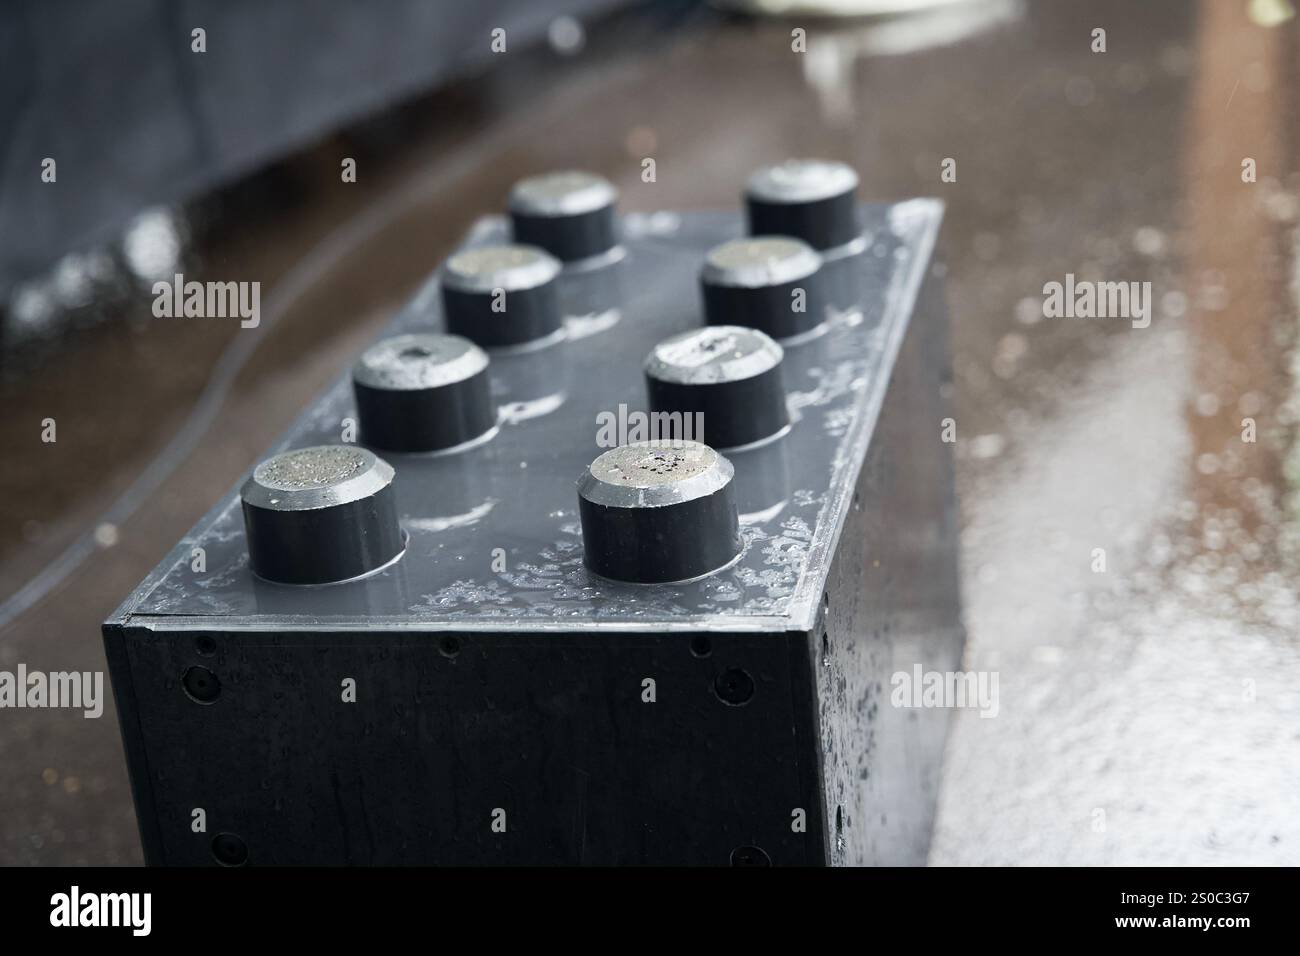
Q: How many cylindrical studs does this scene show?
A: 8